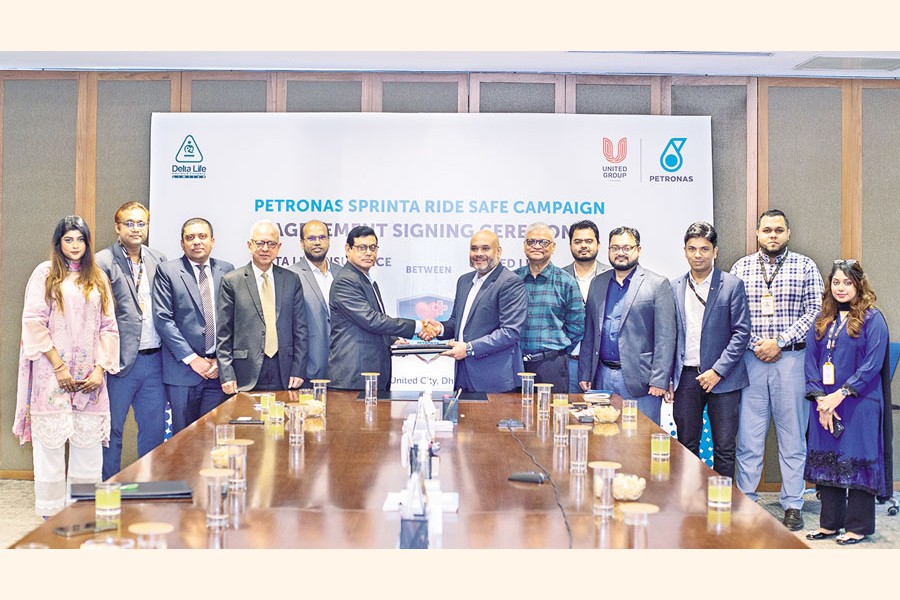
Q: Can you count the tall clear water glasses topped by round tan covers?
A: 12